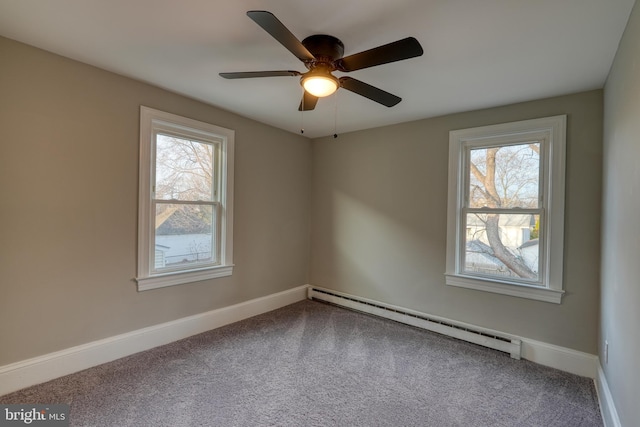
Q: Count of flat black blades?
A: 5